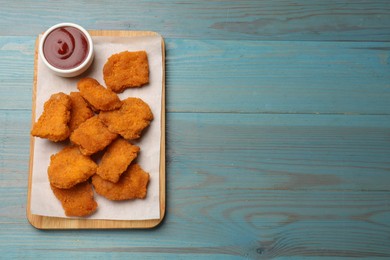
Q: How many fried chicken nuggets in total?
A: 10